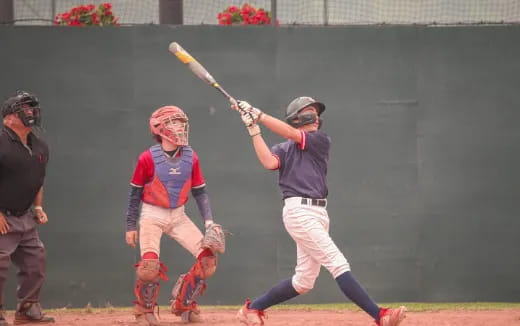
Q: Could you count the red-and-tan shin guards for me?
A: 2